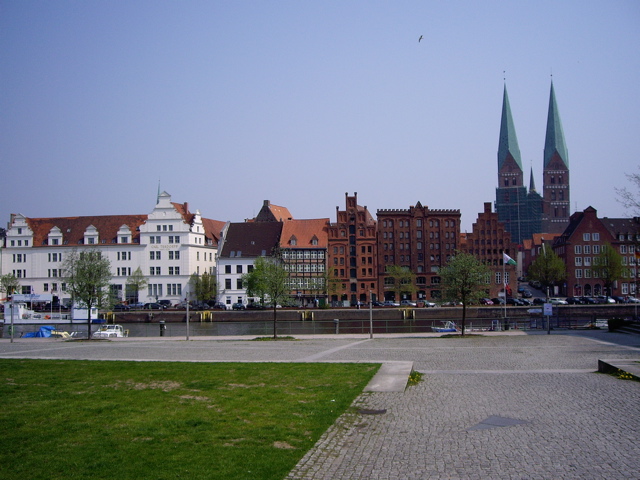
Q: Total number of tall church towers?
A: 2